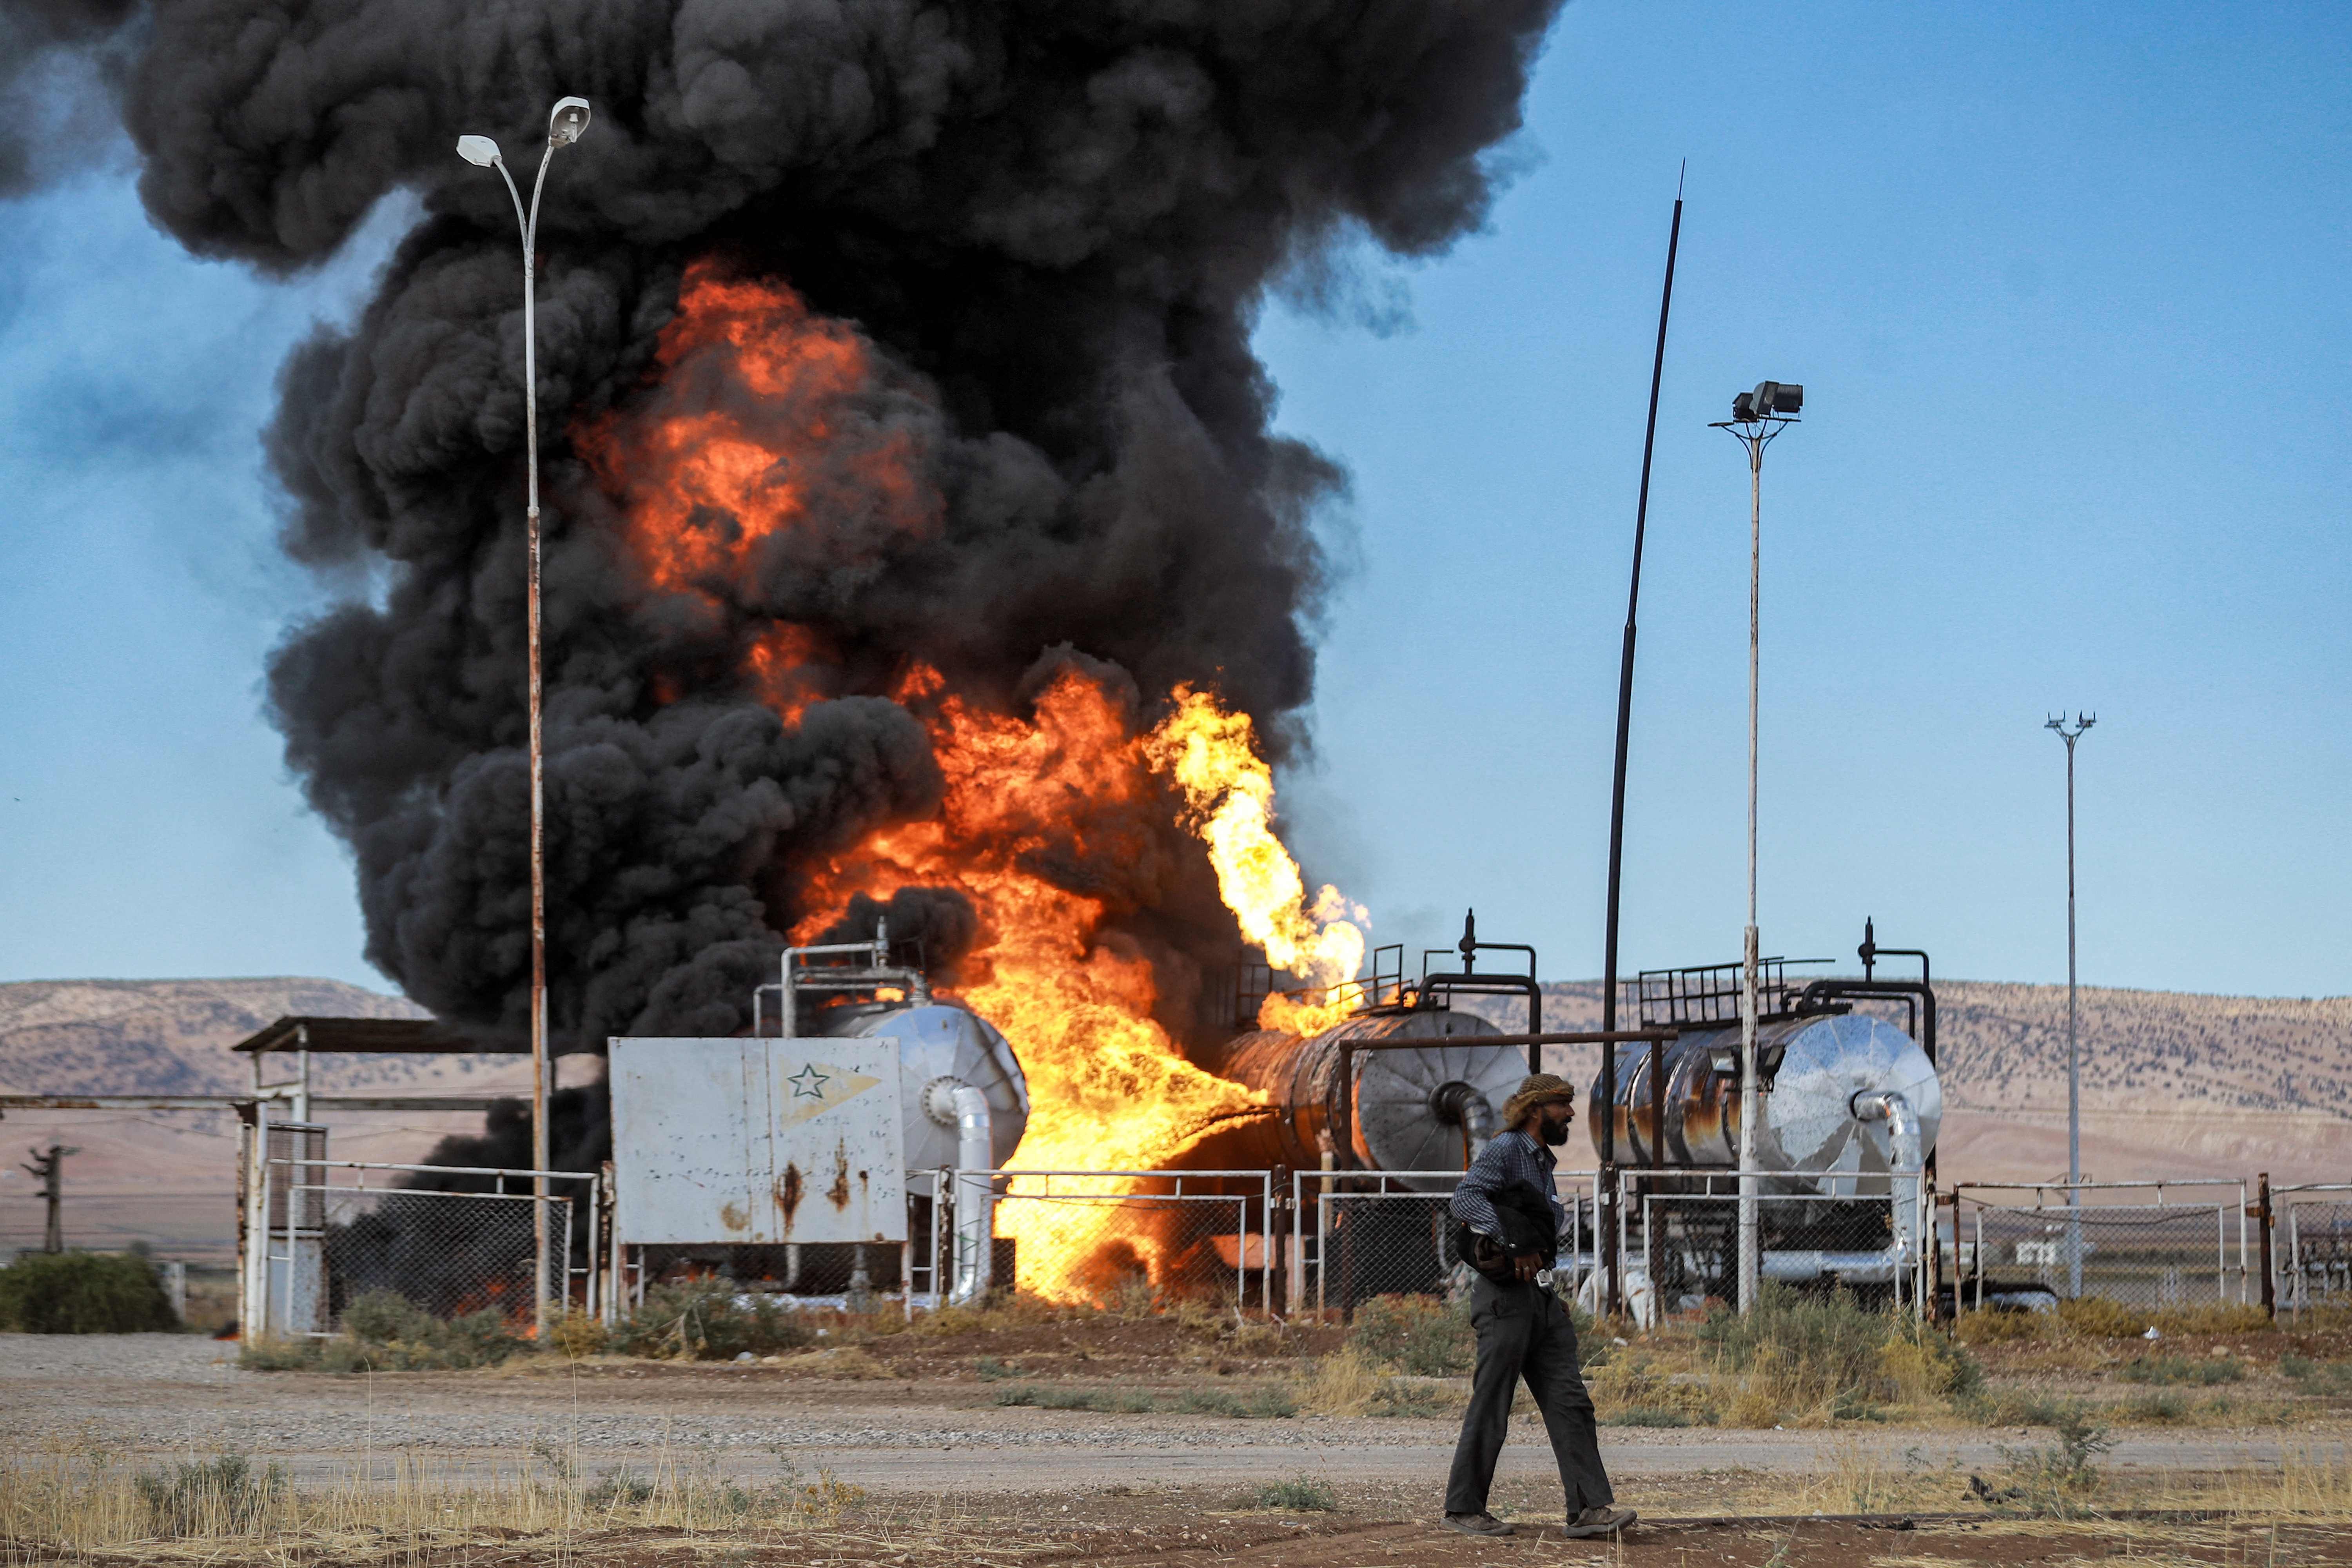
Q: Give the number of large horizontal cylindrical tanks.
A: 3